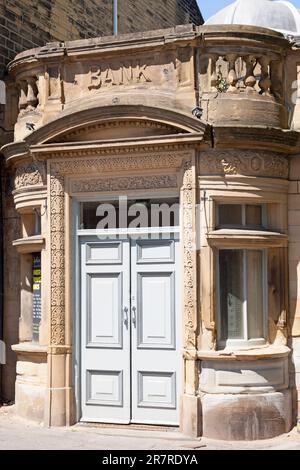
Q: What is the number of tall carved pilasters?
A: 2